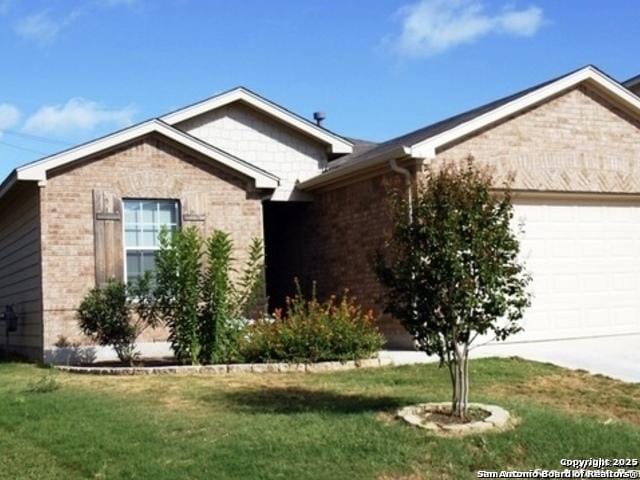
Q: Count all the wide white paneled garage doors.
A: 1